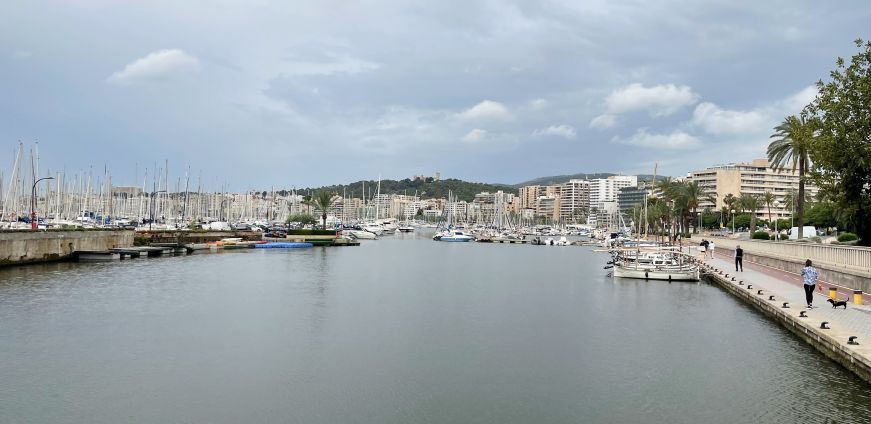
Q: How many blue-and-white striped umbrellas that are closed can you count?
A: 0